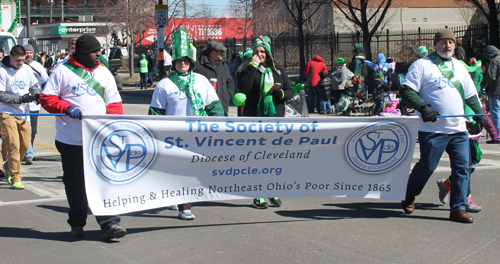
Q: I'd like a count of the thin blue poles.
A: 2